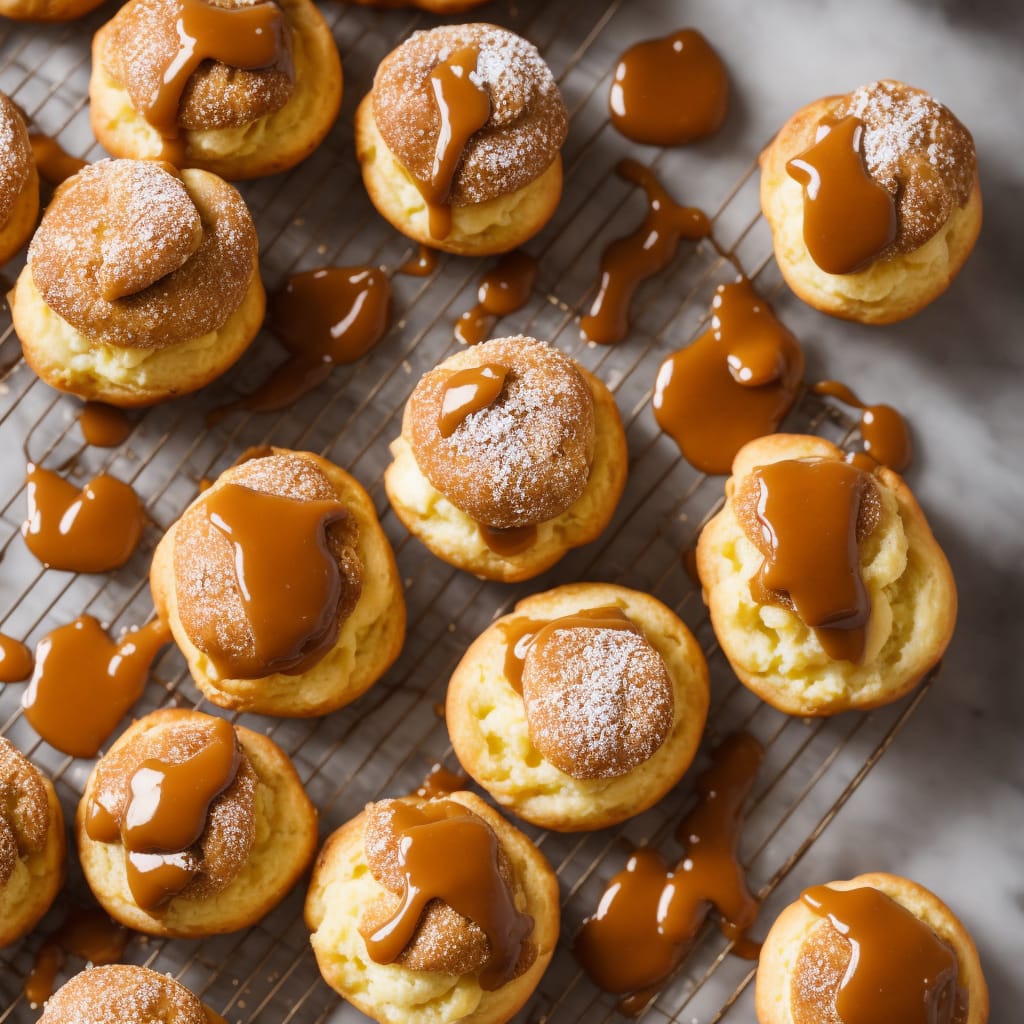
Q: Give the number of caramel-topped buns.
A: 10